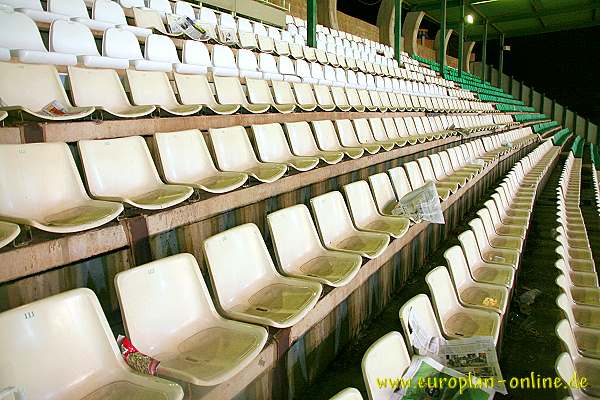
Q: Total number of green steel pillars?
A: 6